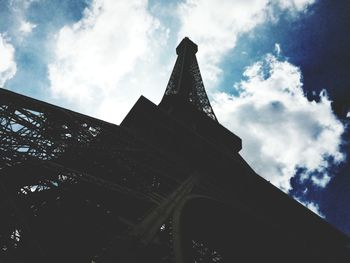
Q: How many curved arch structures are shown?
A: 1